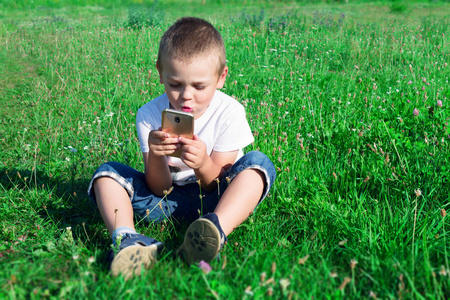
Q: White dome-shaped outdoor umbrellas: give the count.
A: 0